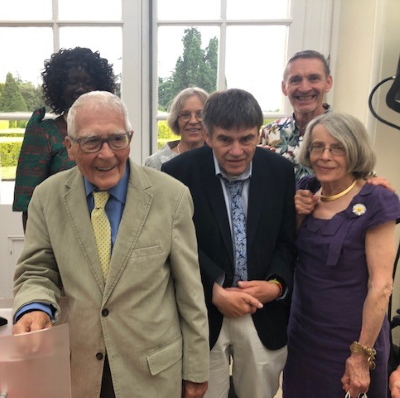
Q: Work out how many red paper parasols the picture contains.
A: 0